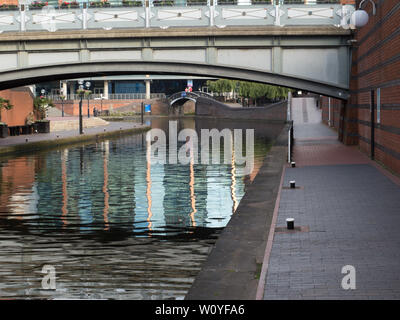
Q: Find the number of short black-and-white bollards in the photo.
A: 3